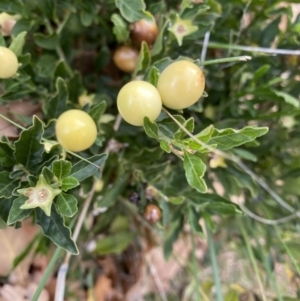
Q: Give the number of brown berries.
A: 3